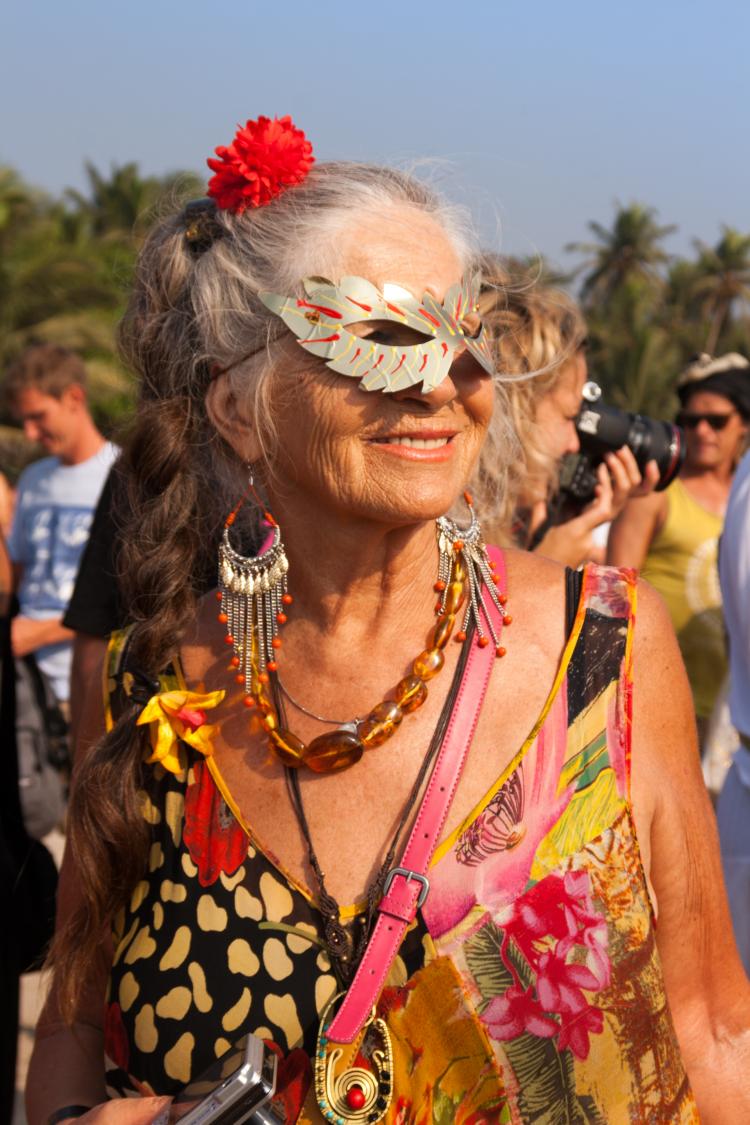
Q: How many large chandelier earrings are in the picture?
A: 2